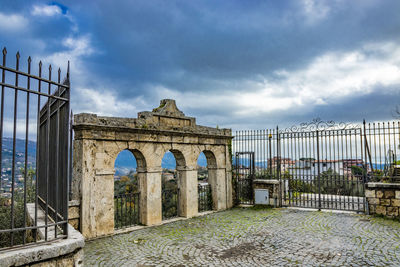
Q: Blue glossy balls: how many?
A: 0